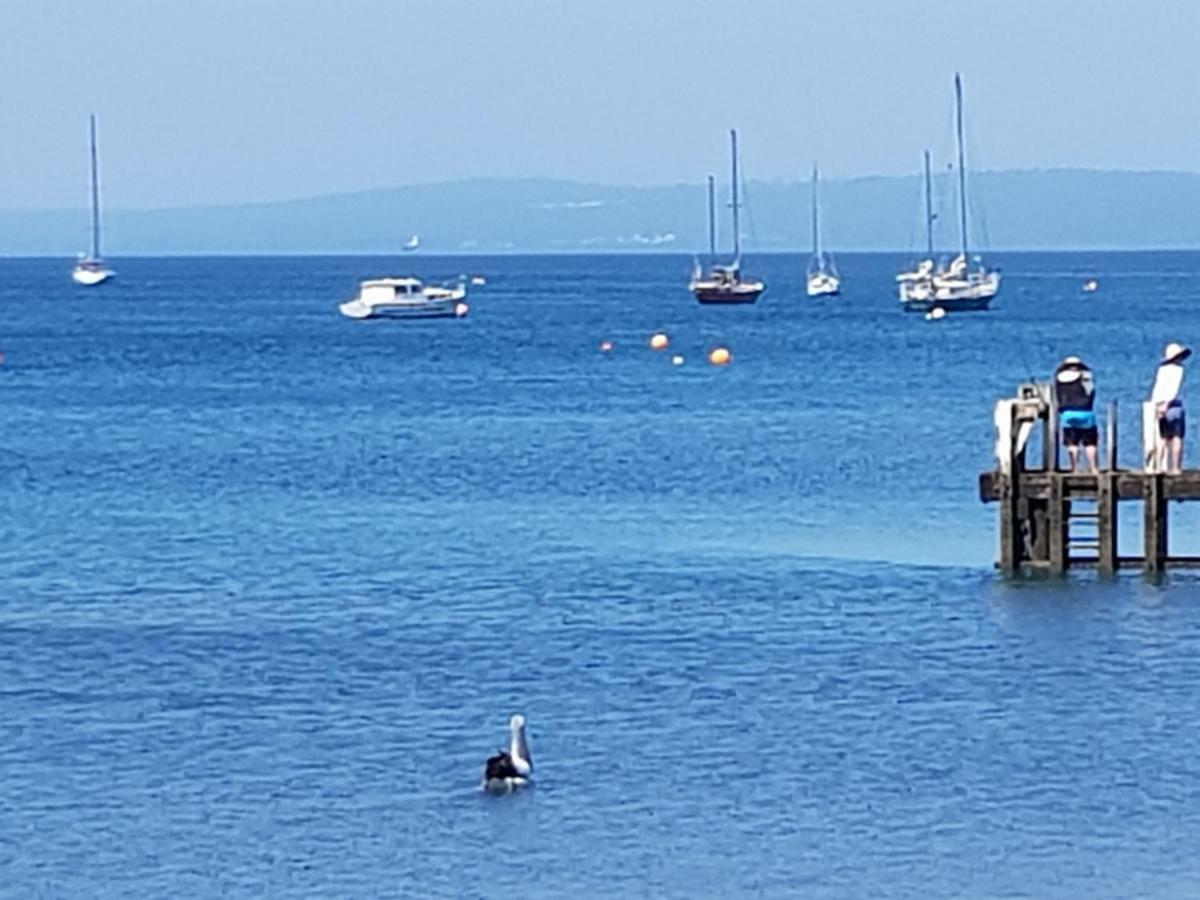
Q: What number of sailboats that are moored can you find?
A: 4